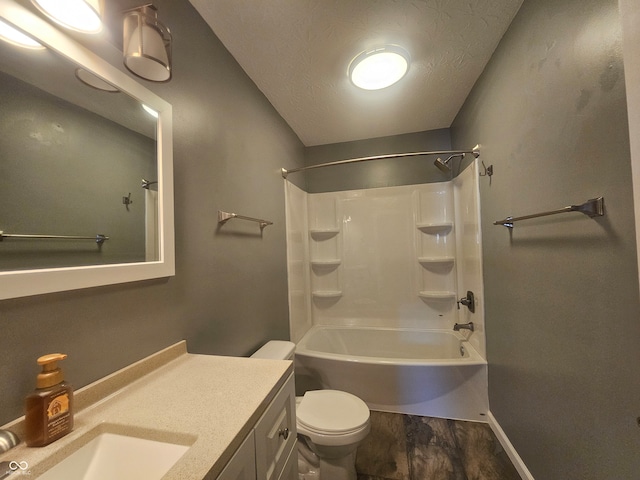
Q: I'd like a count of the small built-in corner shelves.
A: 6